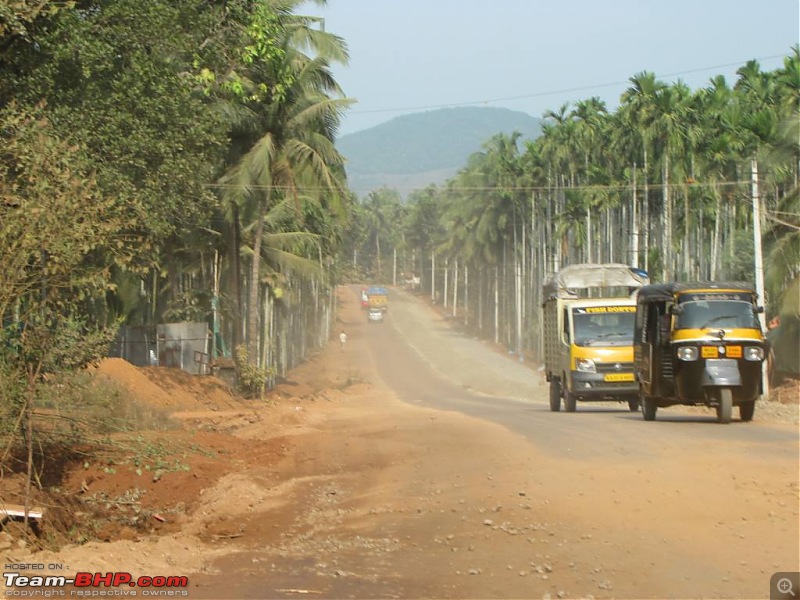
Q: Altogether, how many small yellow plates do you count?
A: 3